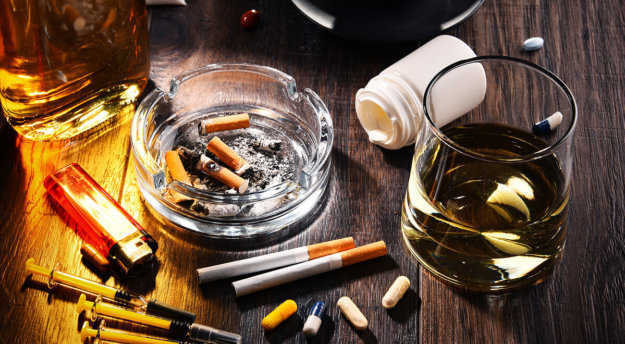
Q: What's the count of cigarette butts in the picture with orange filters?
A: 4